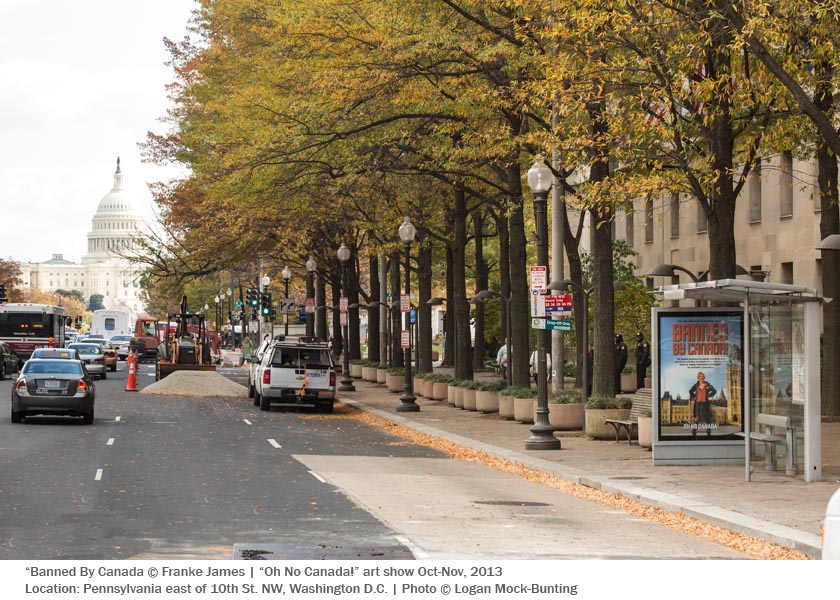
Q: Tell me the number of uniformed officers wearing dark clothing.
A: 2